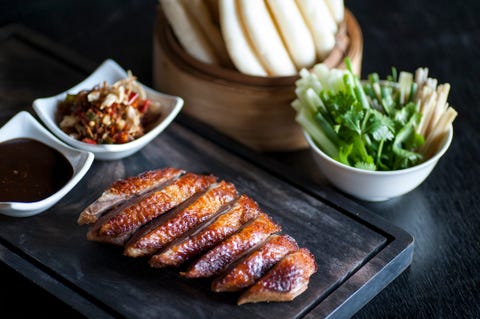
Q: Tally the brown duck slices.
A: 7